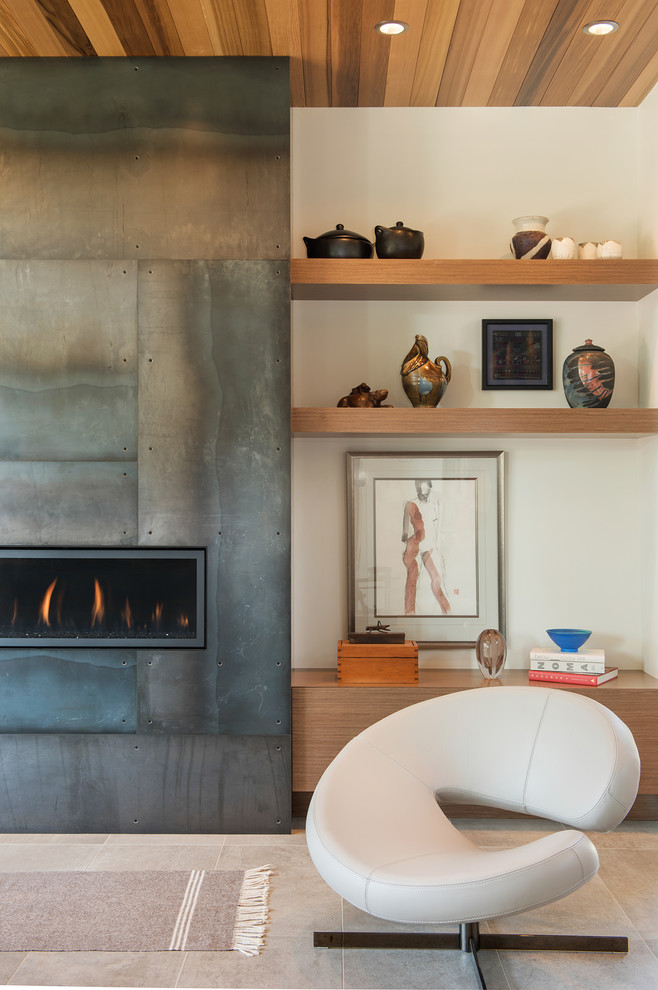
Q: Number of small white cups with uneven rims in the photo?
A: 3